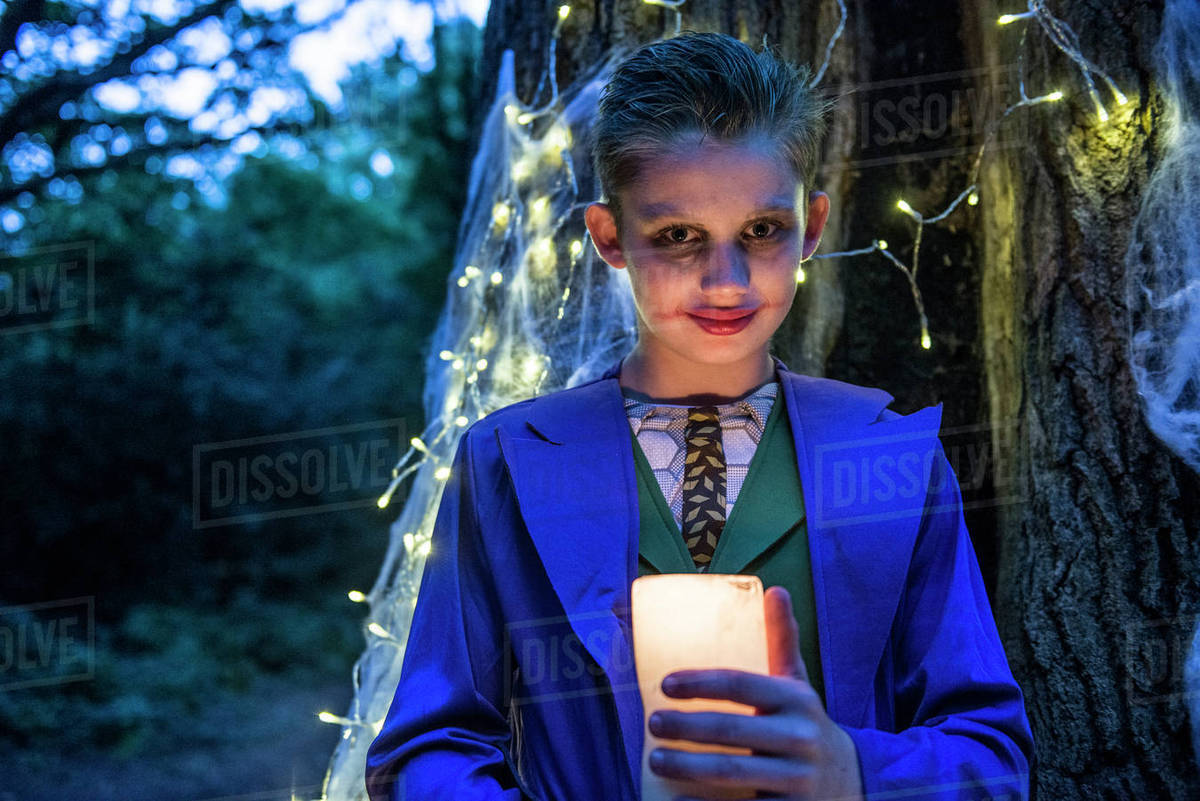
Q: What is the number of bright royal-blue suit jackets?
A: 1